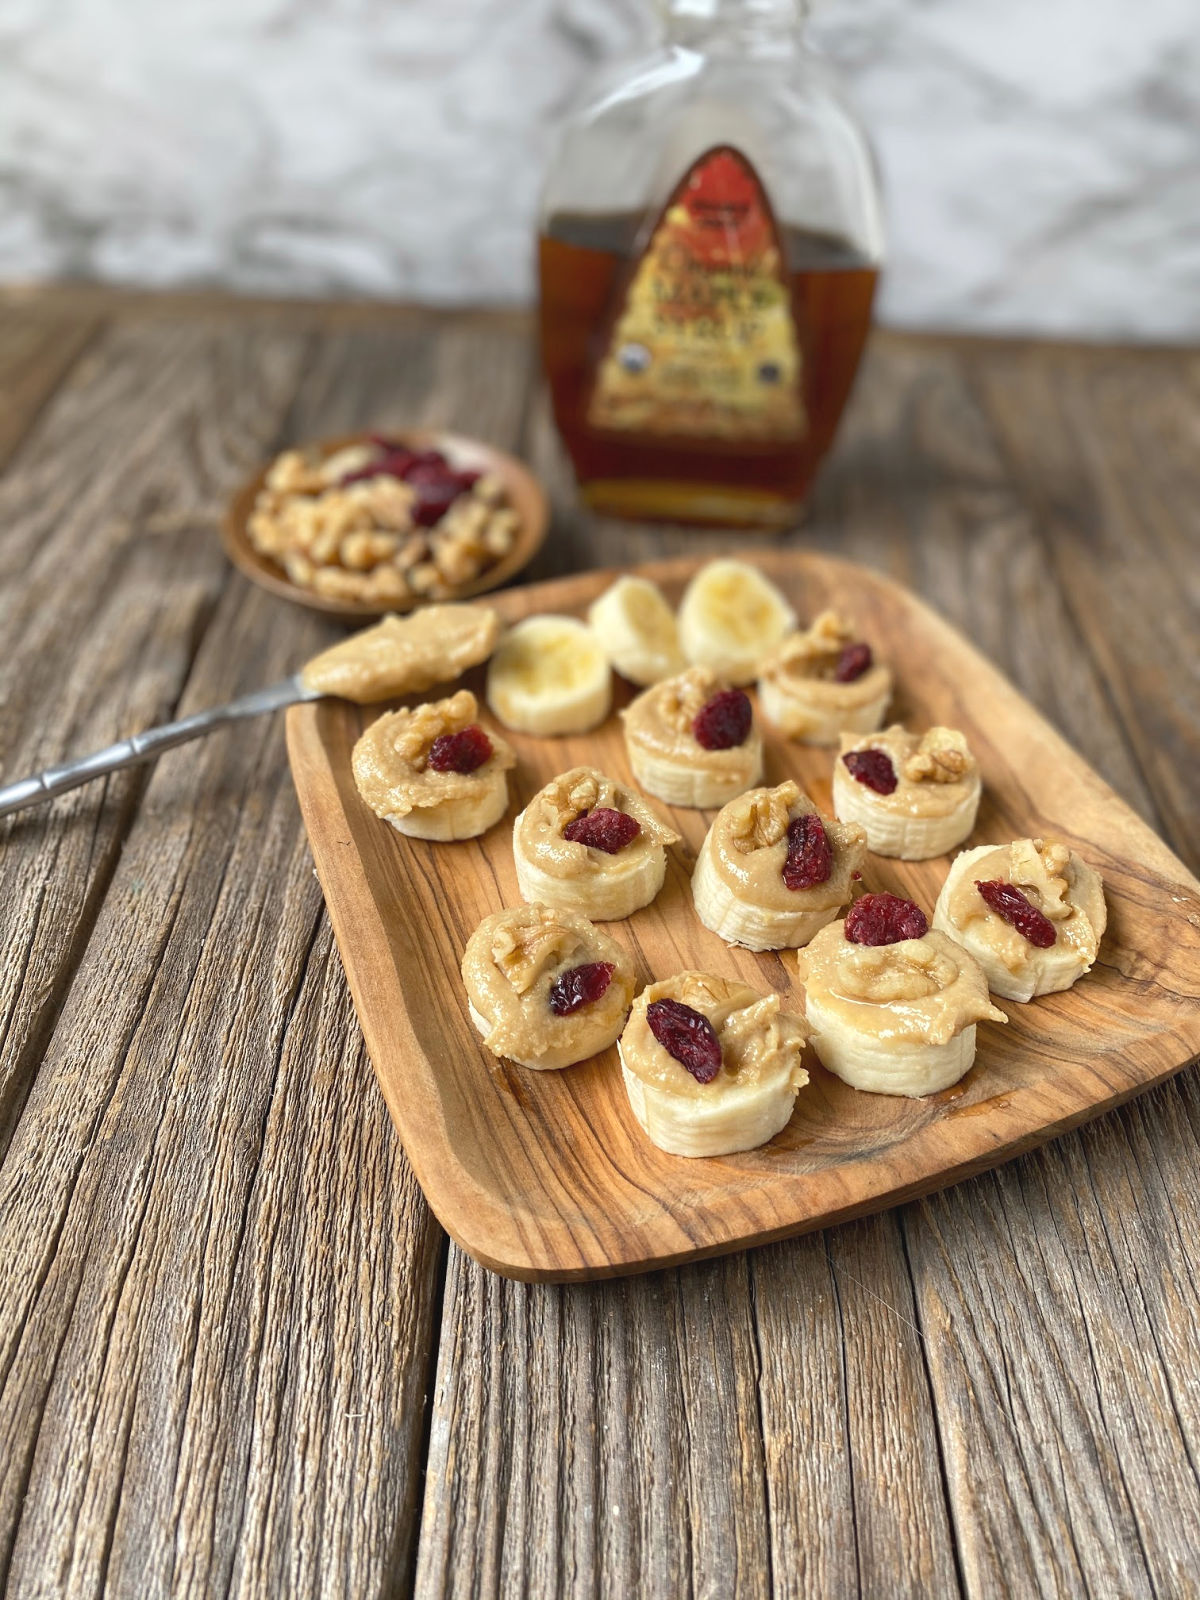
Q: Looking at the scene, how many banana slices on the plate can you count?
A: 13